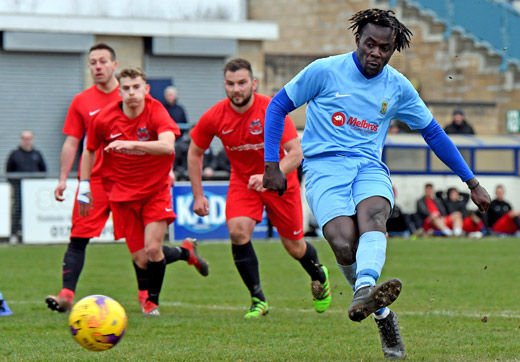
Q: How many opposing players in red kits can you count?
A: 3